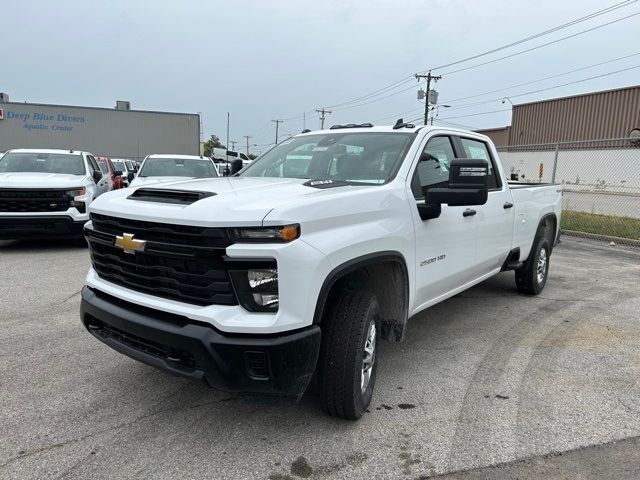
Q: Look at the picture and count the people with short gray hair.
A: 0